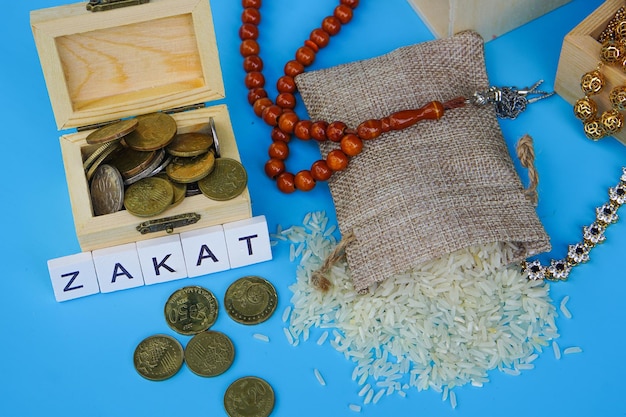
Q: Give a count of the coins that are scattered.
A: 5